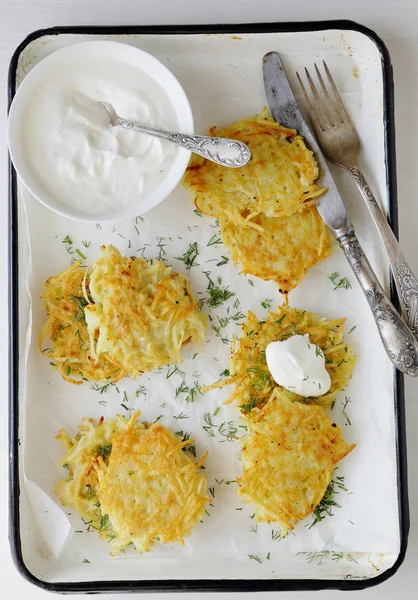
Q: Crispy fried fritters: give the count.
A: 8